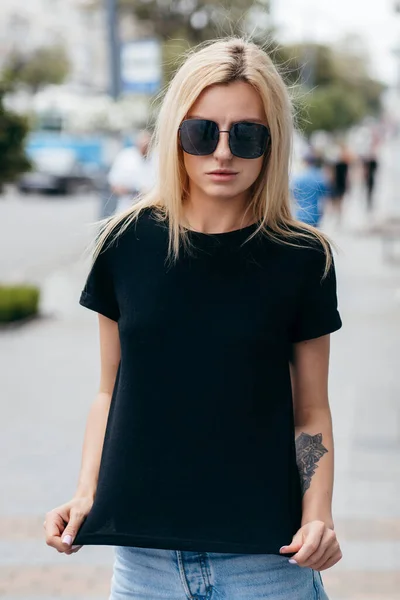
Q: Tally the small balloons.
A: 0